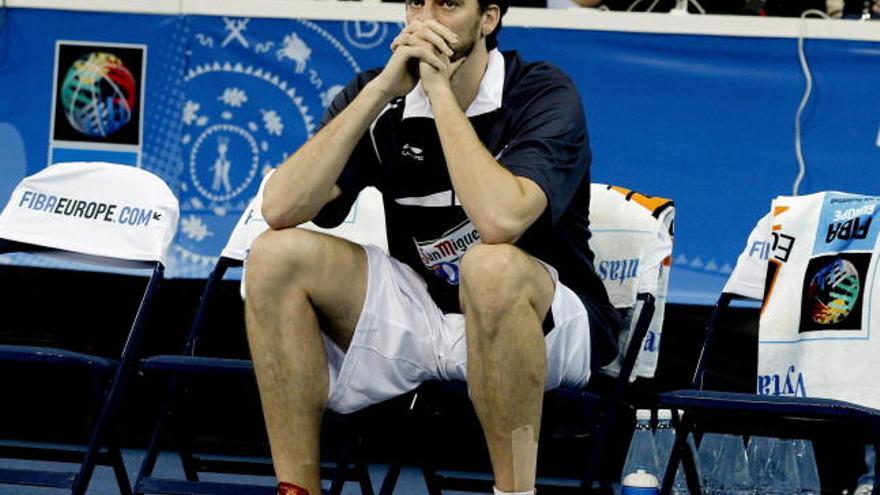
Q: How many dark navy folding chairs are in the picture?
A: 4